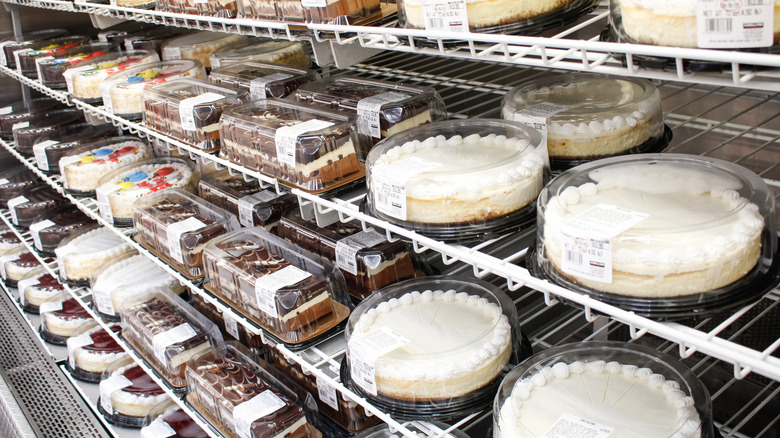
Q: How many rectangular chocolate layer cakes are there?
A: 14